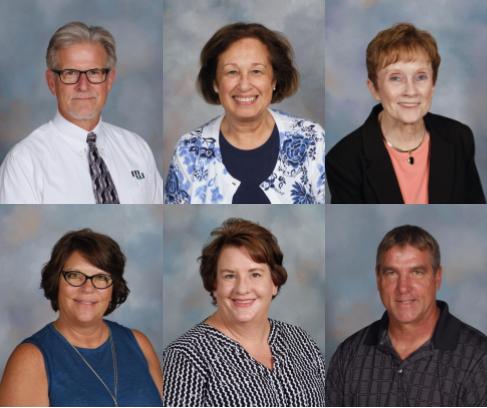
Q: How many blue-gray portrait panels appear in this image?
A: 6